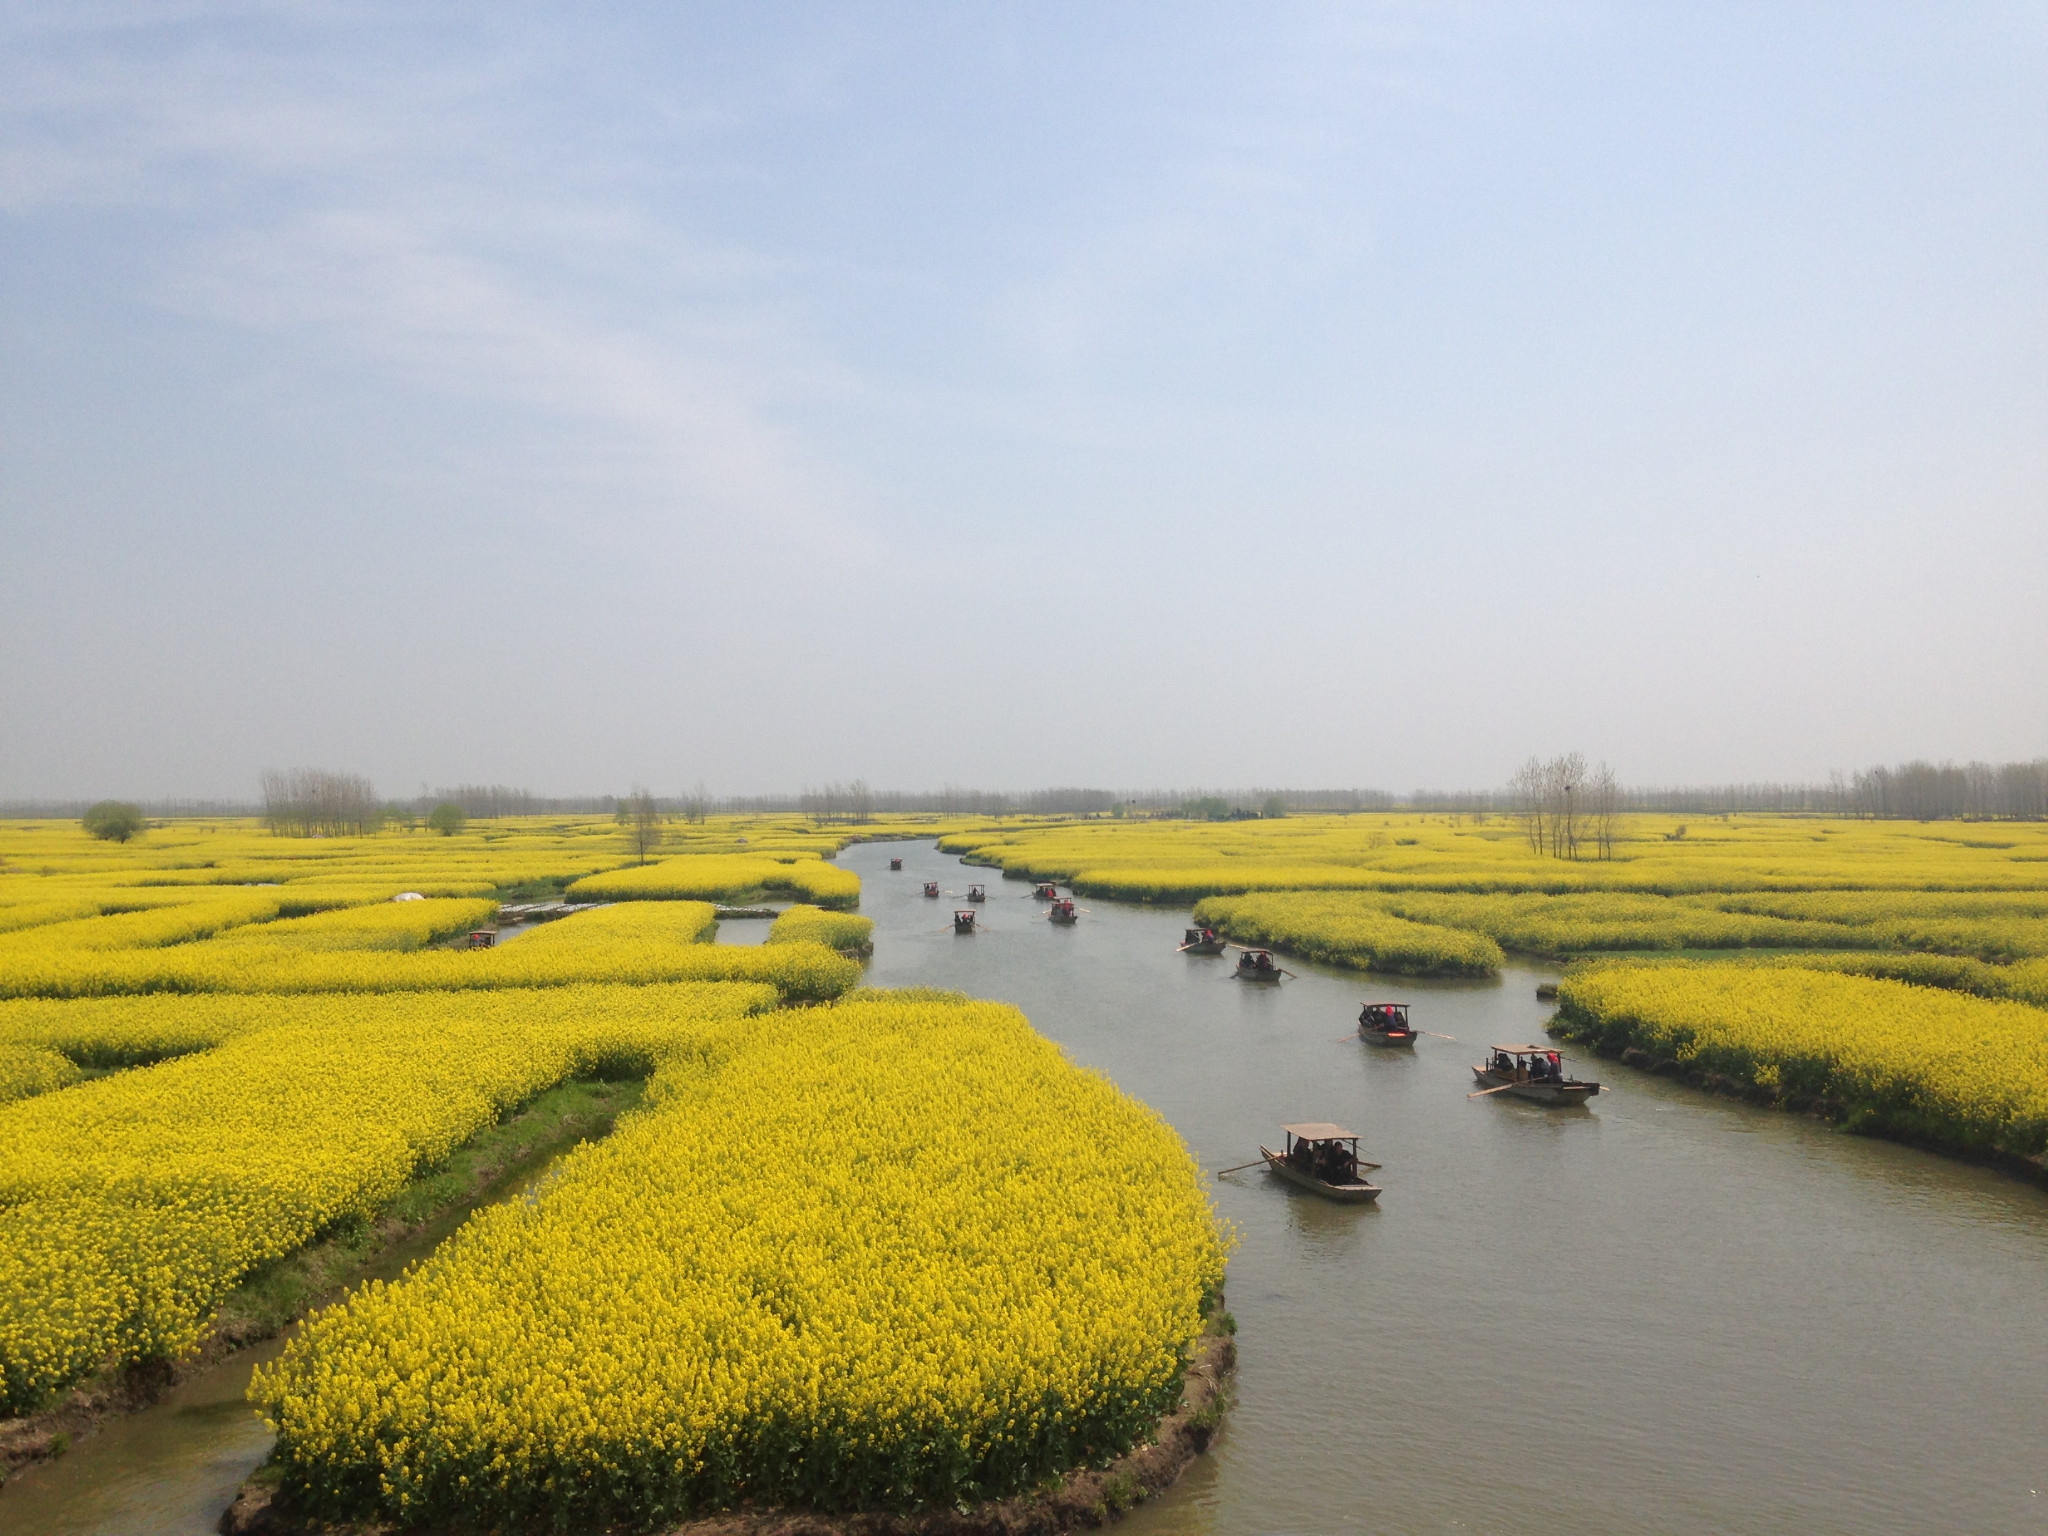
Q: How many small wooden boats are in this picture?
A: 12